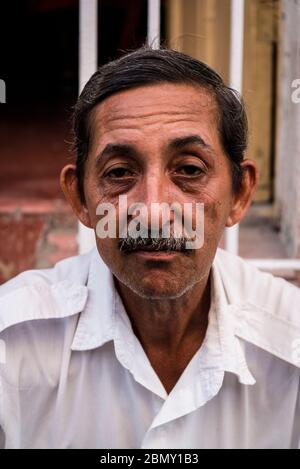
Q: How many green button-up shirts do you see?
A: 0